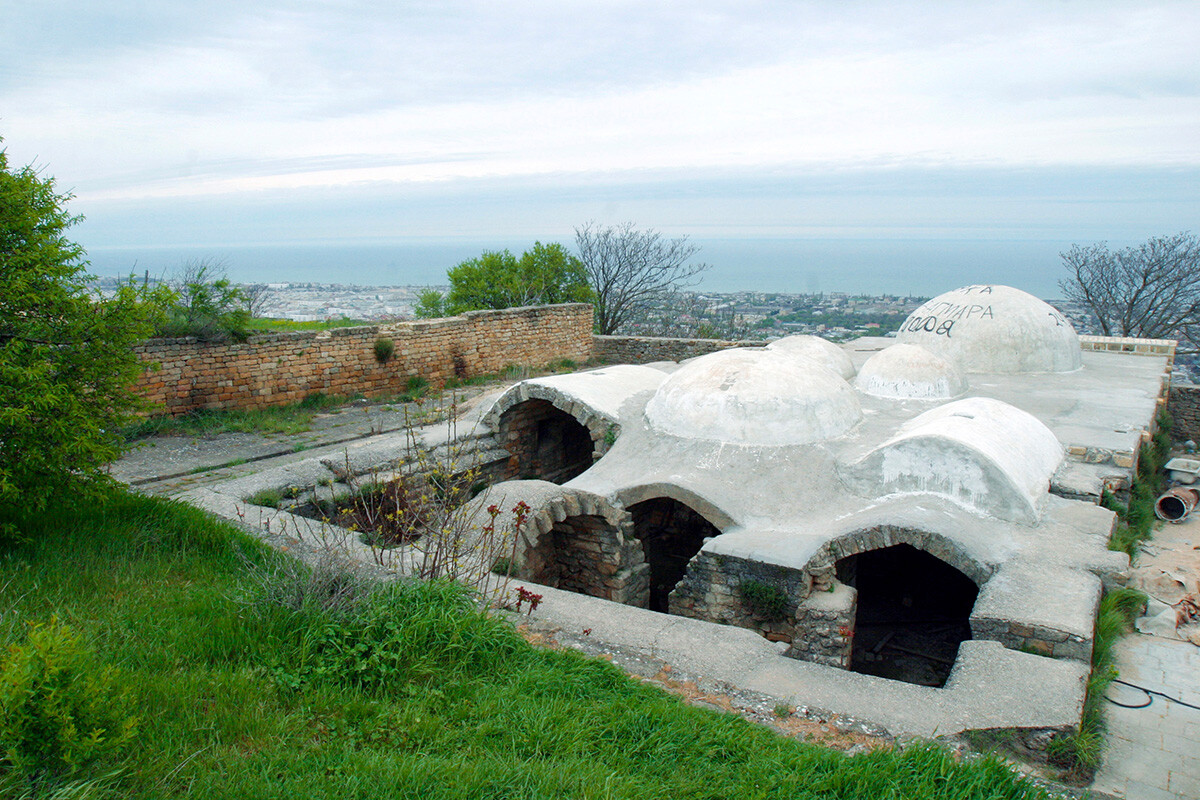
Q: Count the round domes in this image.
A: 4